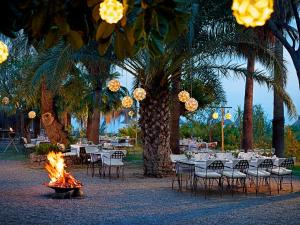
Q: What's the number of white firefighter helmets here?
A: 0